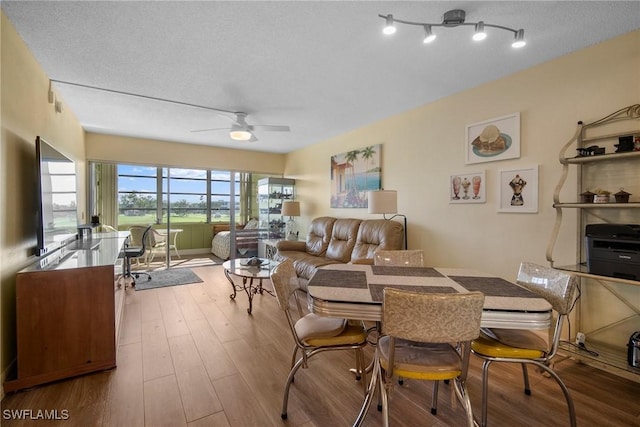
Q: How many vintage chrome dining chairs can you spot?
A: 4